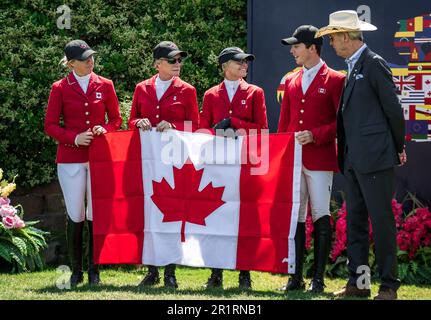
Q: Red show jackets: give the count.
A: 4